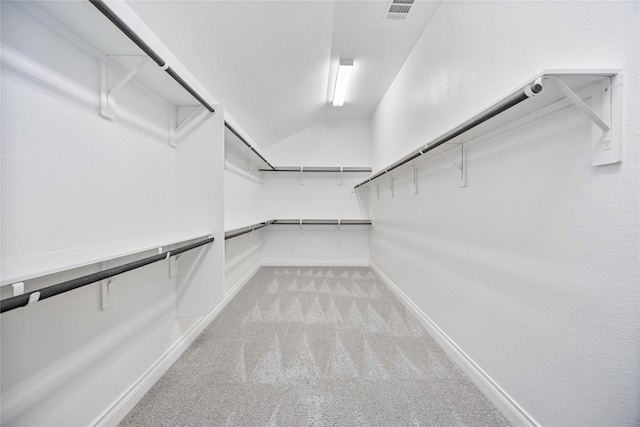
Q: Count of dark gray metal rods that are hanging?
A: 7